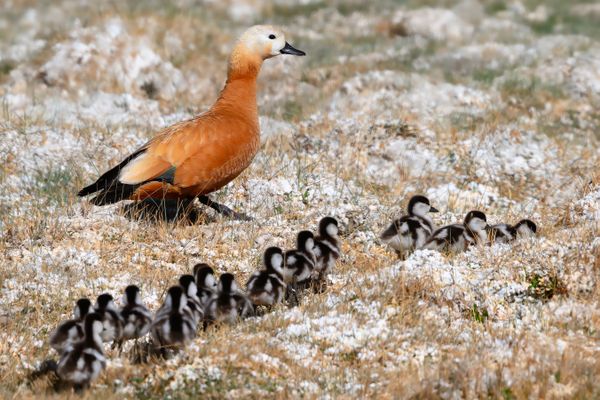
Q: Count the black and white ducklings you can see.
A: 15